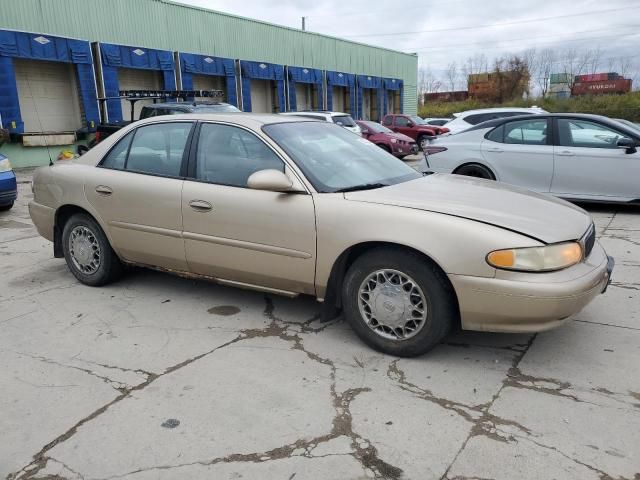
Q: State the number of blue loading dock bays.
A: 8